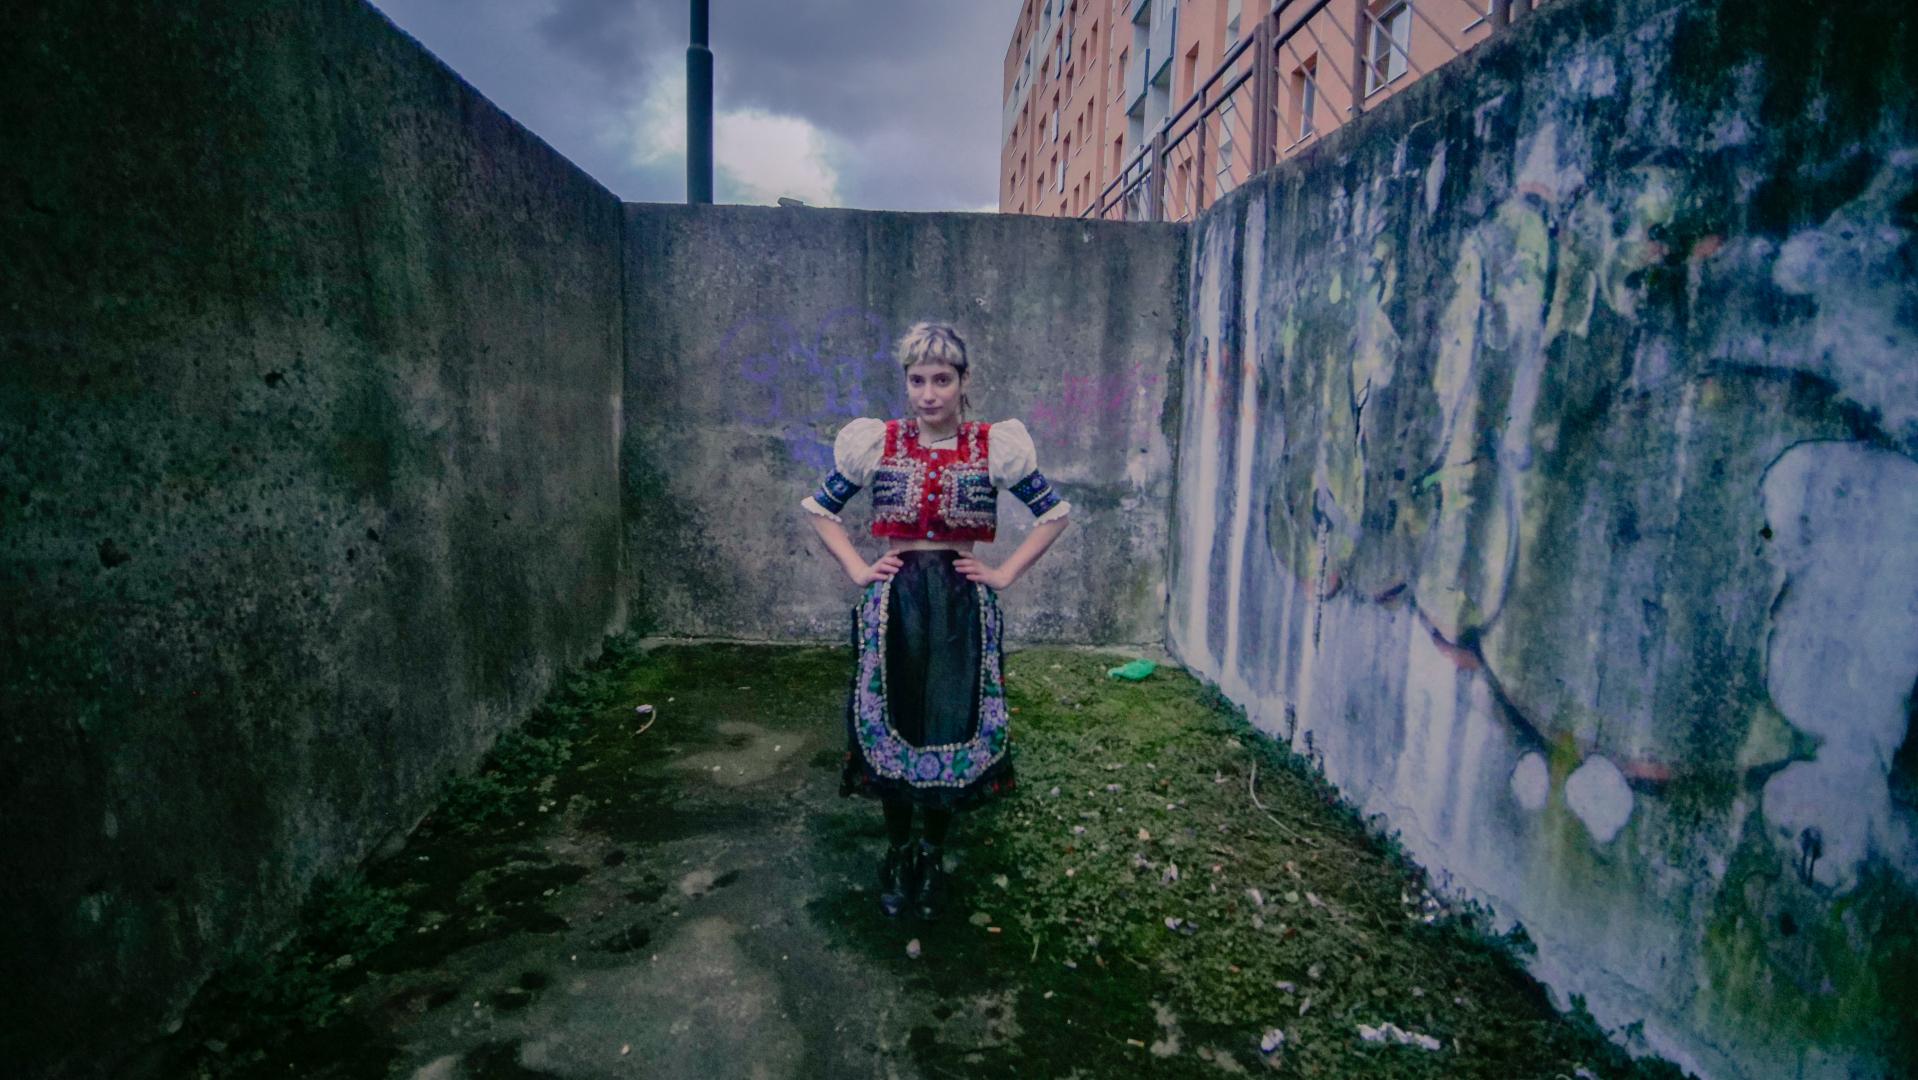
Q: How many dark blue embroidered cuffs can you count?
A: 2